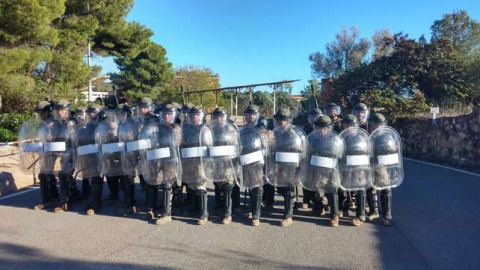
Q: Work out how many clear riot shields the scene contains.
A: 13